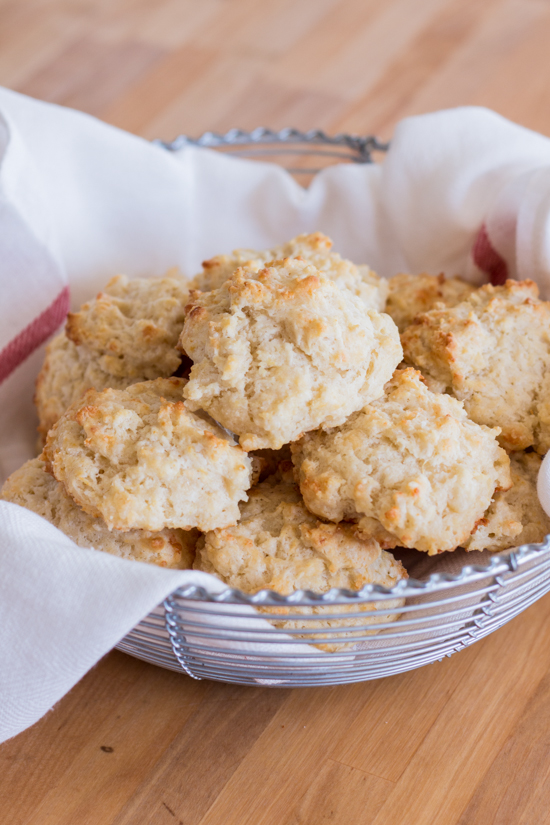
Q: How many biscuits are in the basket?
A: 11